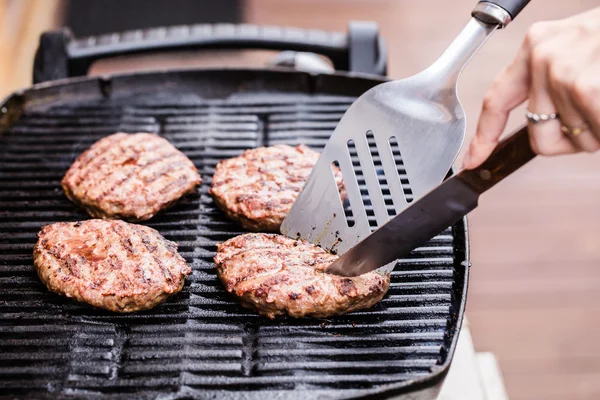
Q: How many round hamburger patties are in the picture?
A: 4